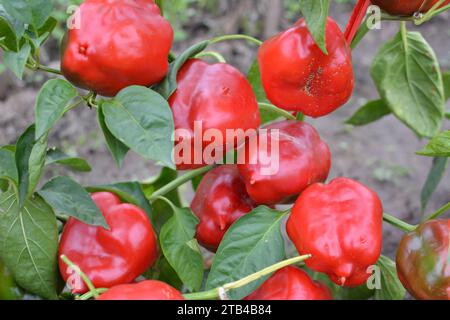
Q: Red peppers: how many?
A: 11